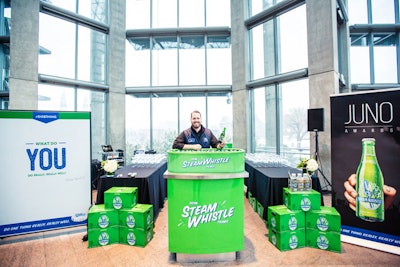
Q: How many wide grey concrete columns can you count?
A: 4